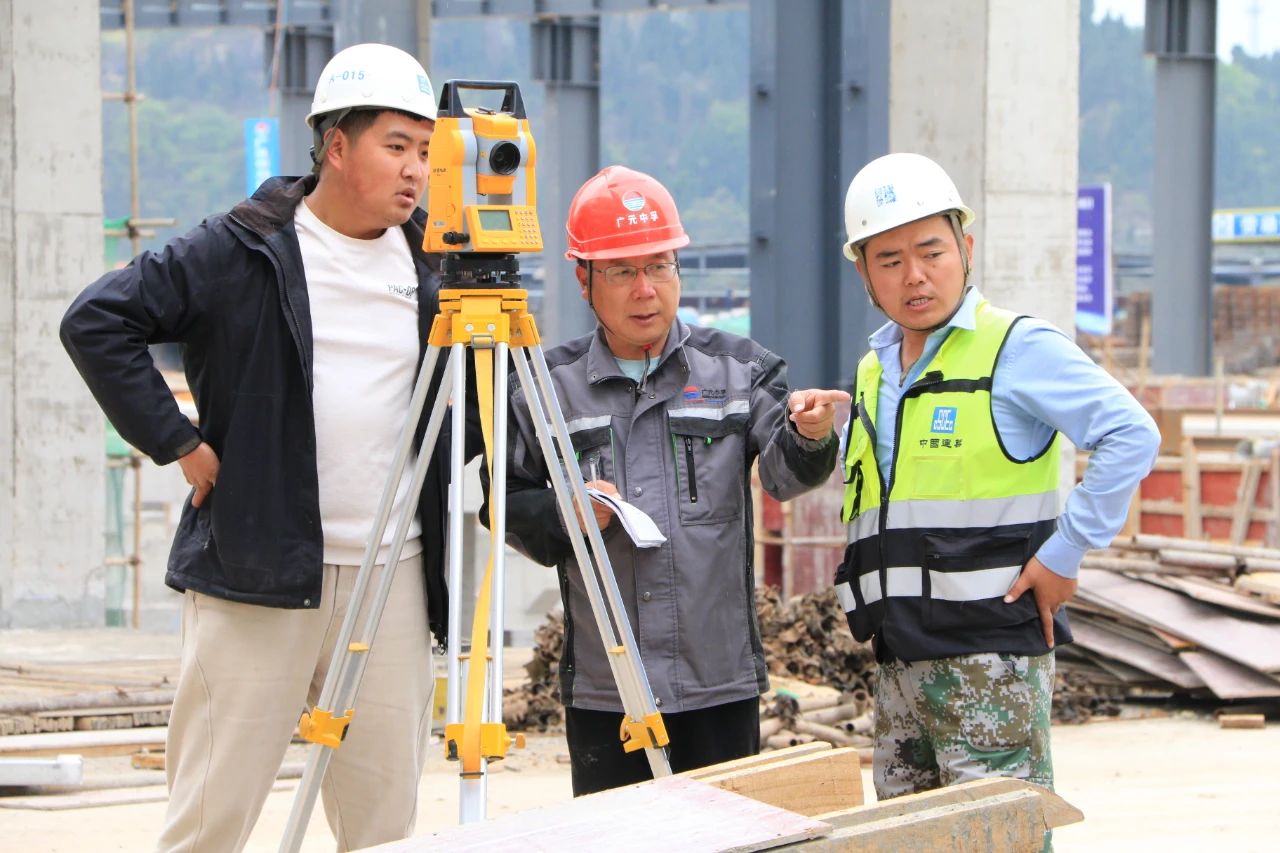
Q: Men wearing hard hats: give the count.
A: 3